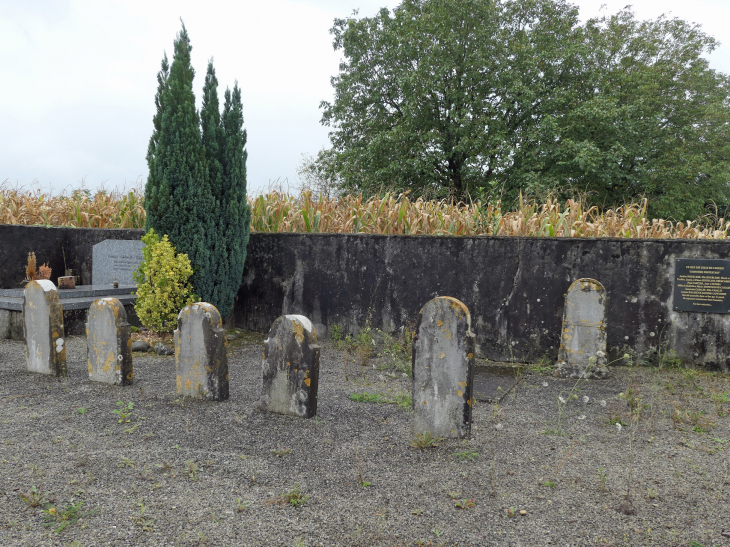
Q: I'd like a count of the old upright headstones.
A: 6